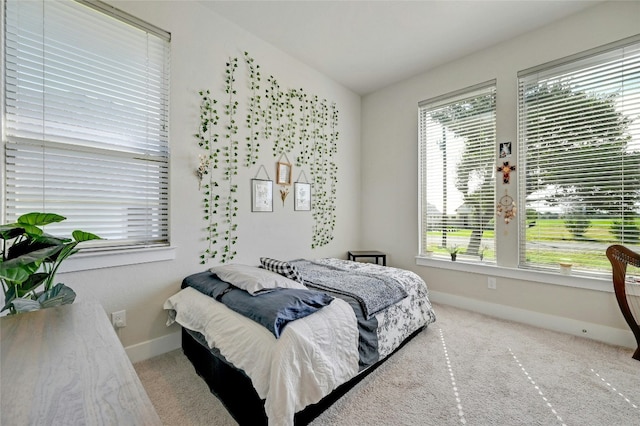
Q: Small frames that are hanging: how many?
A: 3